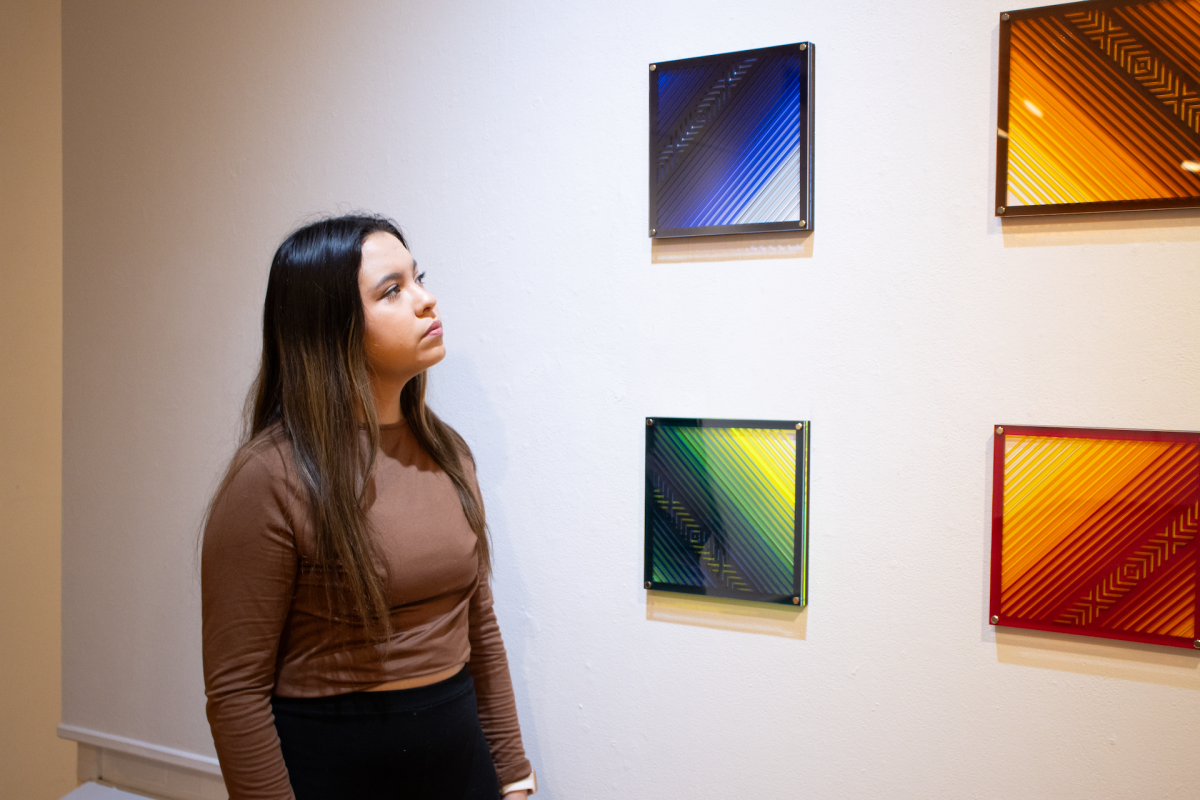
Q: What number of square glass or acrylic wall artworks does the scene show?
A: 4